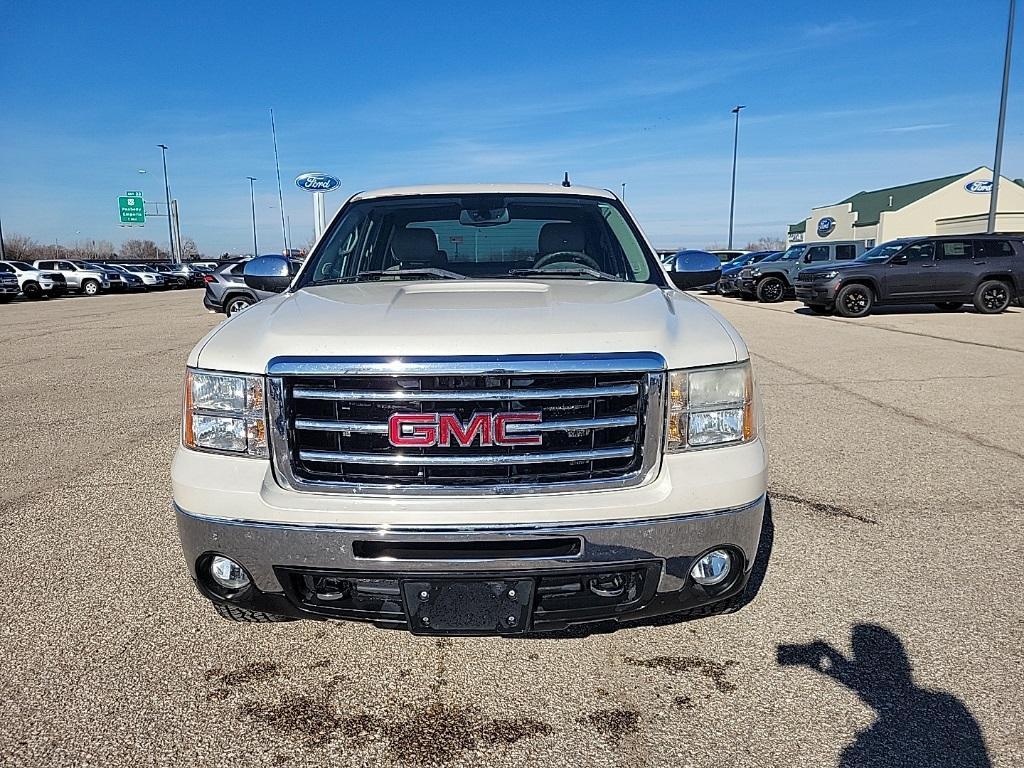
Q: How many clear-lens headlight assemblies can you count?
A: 2